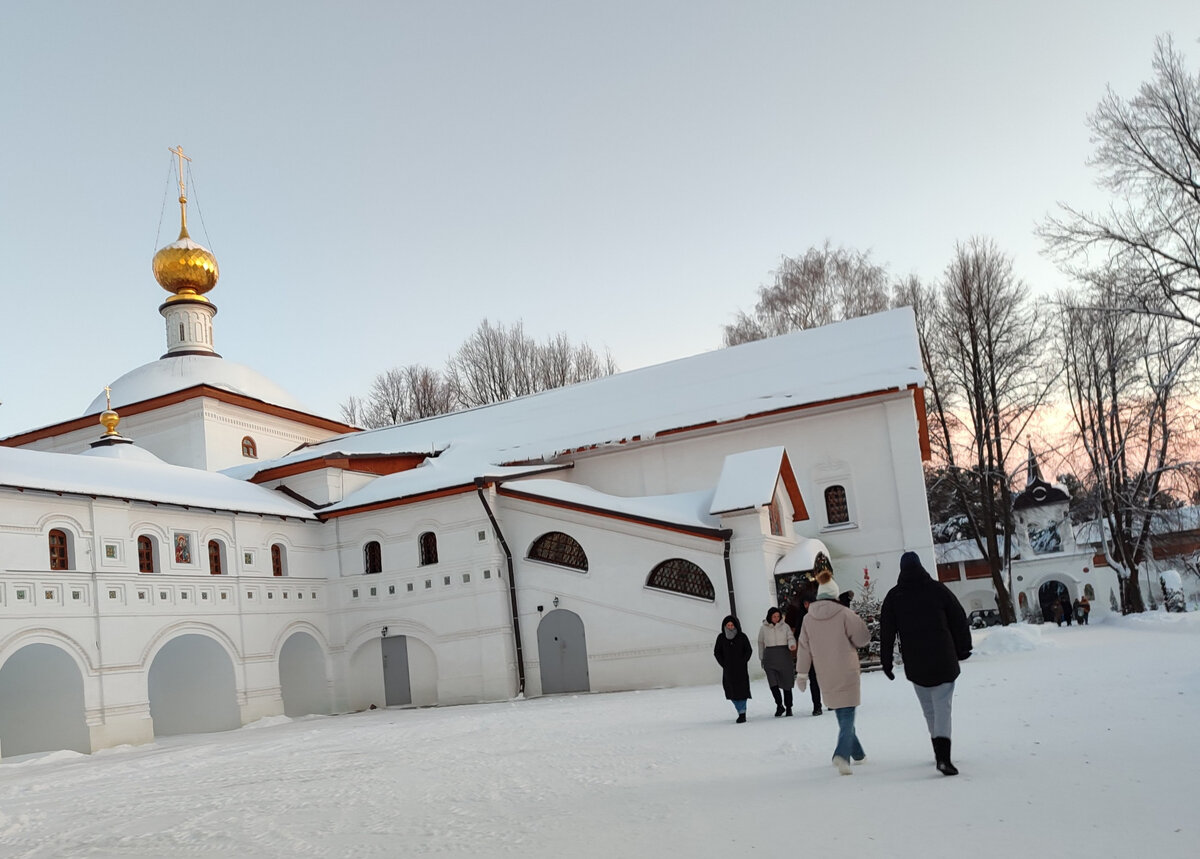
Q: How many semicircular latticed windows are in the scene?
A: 2